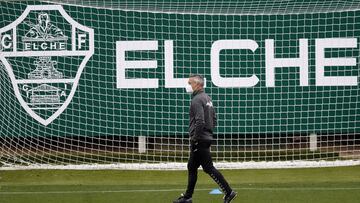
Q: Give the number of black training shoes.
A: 2